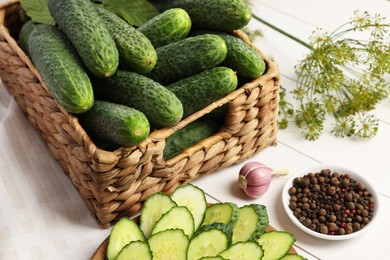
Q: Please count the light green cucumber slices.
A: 13